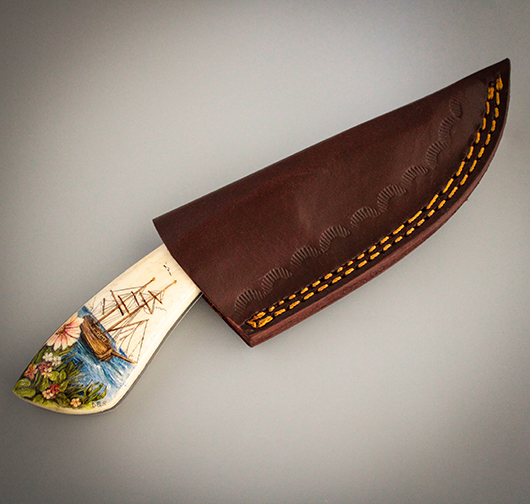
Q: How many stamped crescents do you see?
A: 10